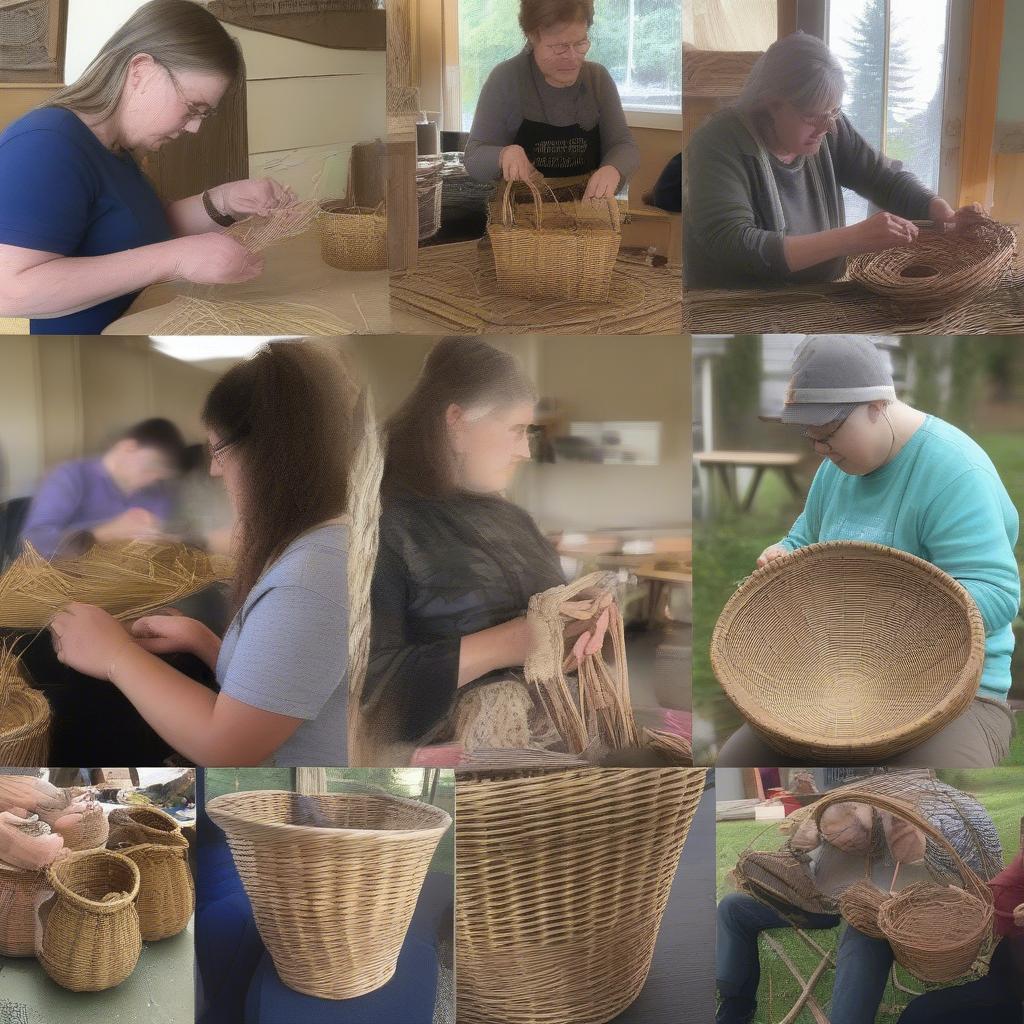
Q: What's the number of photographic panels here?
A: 10